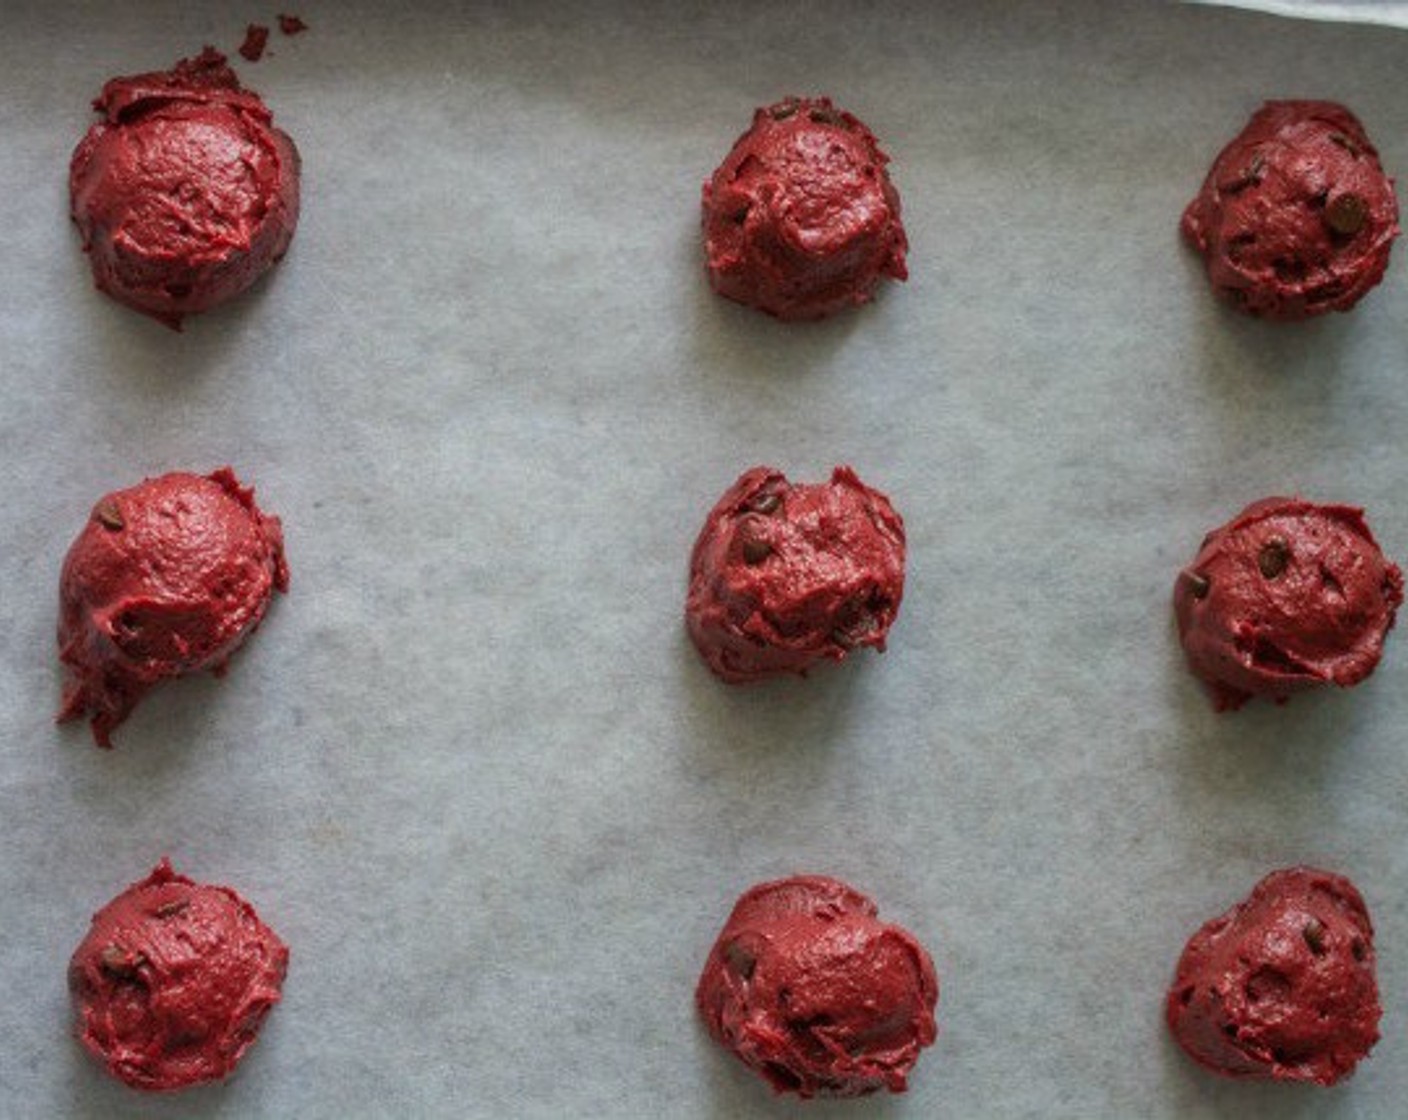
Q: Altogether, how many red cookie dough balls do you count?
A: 9